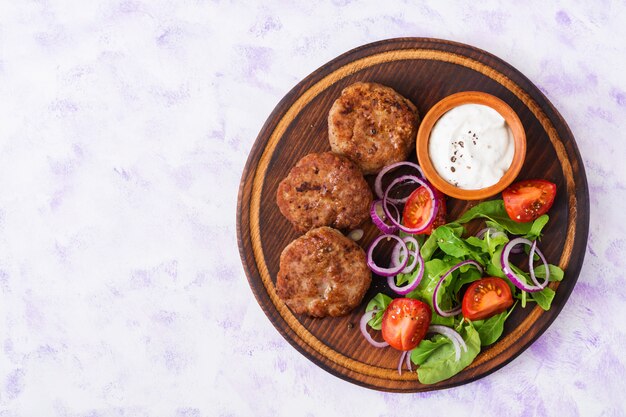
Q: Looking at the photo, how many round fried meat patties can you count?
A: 3